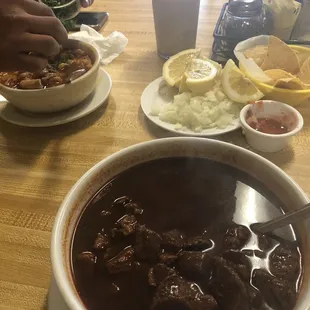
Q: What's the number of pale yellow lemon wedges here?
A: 3